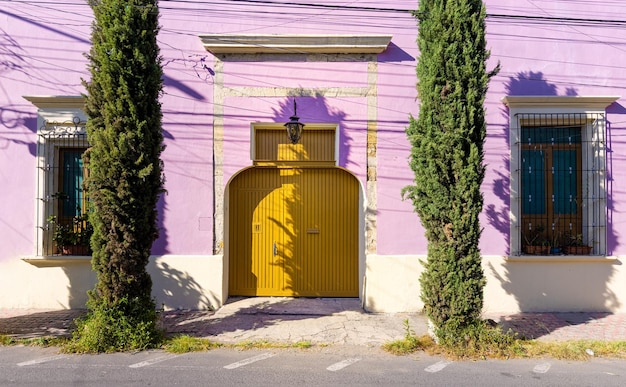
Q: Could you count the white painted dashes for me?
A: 6